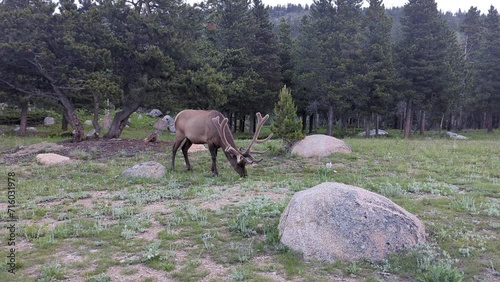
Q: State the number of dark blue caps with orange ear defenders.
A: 0